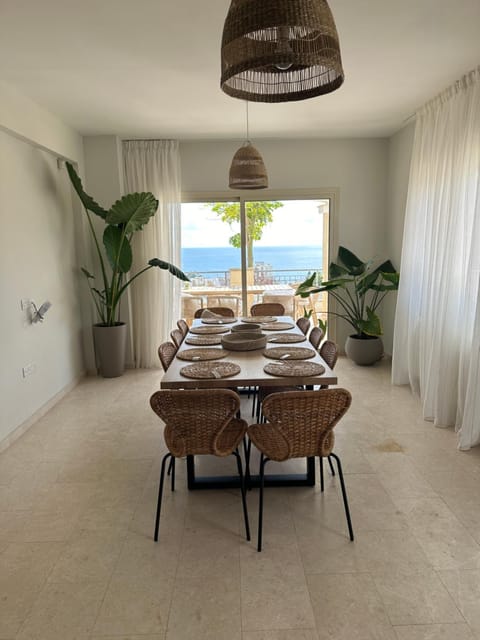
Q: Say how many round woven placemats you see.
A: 10